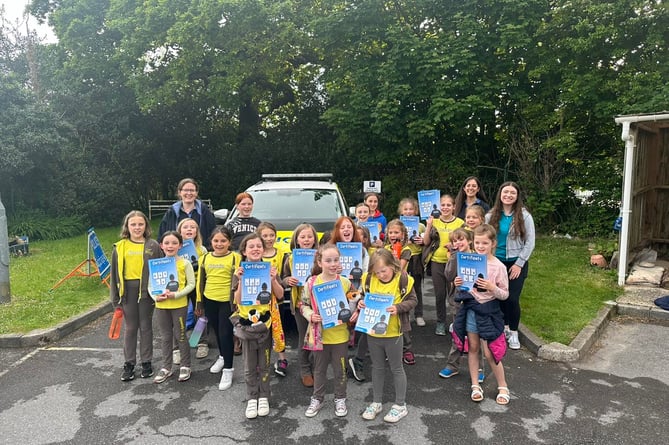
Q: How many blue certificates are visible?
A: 11